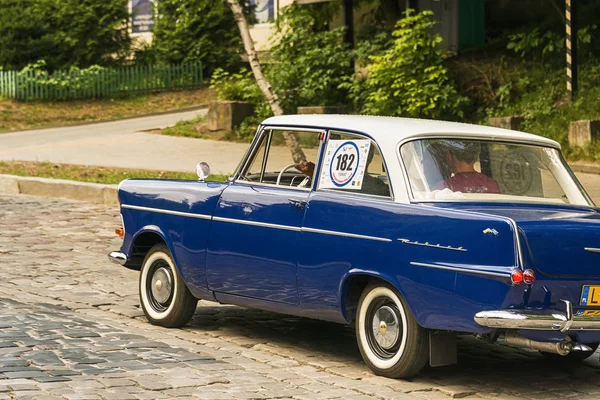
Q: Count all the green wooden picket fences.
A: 1